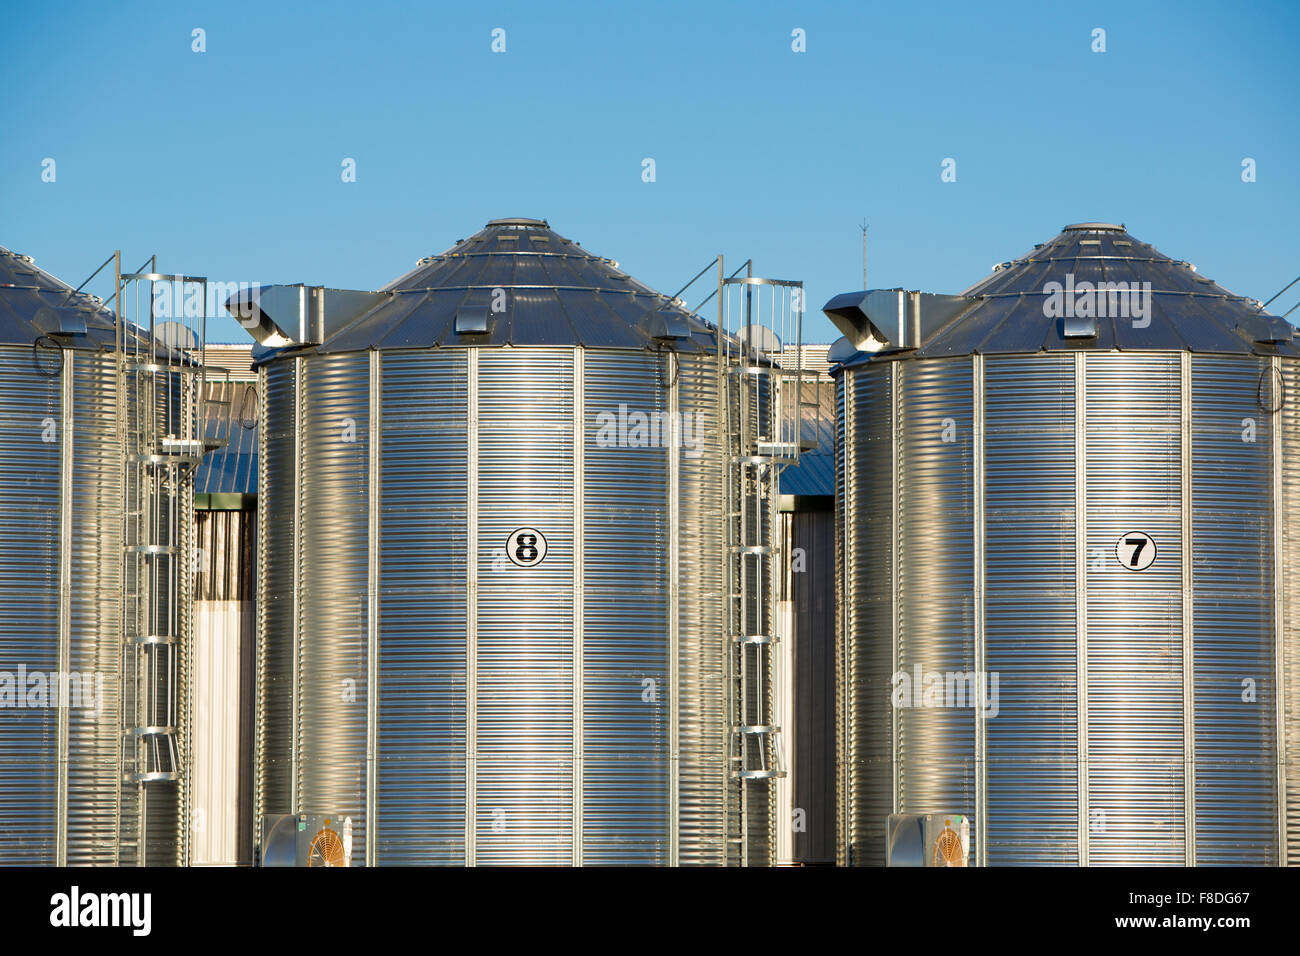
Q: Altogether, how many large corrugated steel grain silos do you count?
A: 3